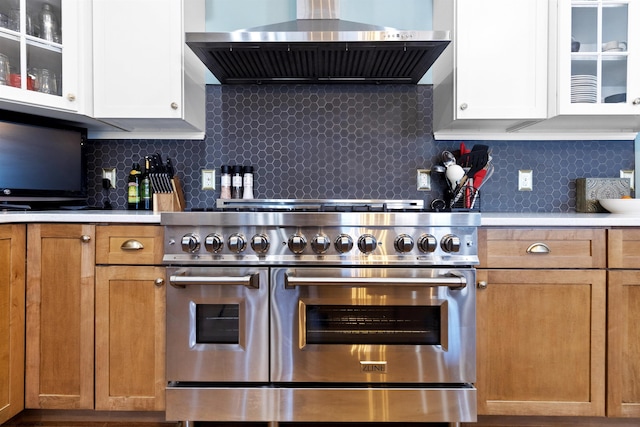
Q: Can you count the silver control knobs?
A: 11